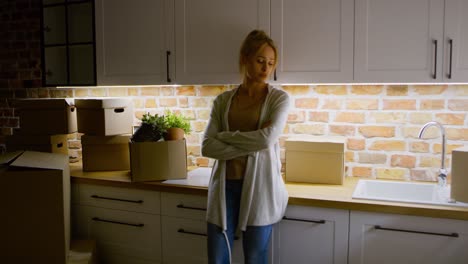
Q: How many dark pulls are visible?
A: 10